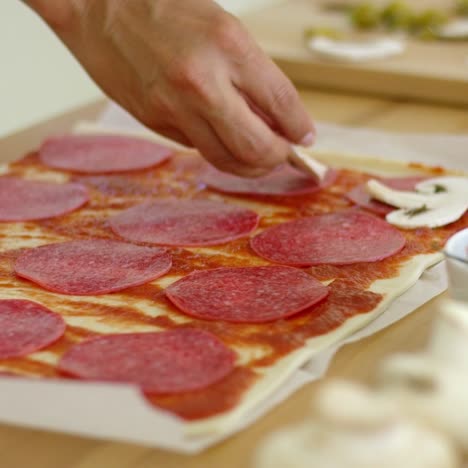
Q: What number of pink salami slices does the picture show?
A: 10